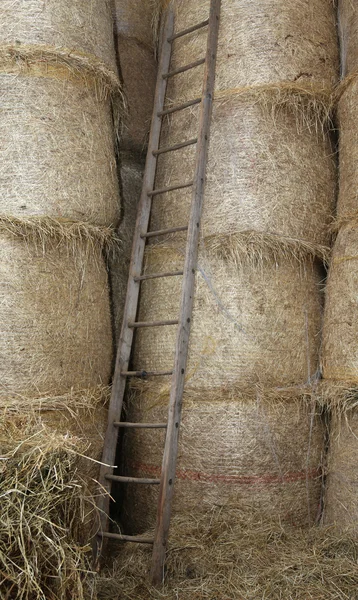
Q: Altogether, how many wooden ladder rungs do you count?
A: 12